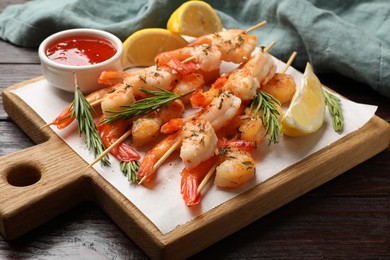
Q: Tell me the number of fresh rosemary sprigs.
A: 5